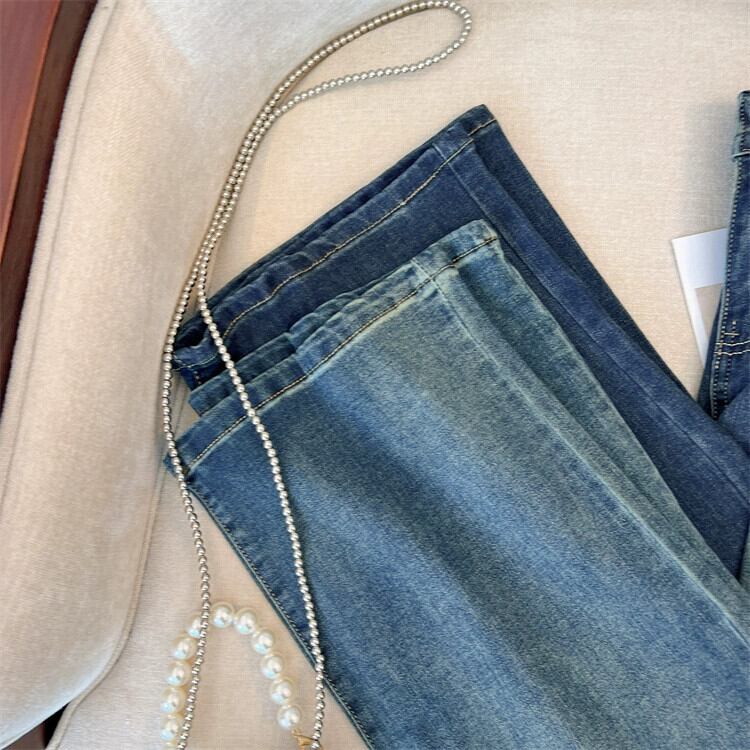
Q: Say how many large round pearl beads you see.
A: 11